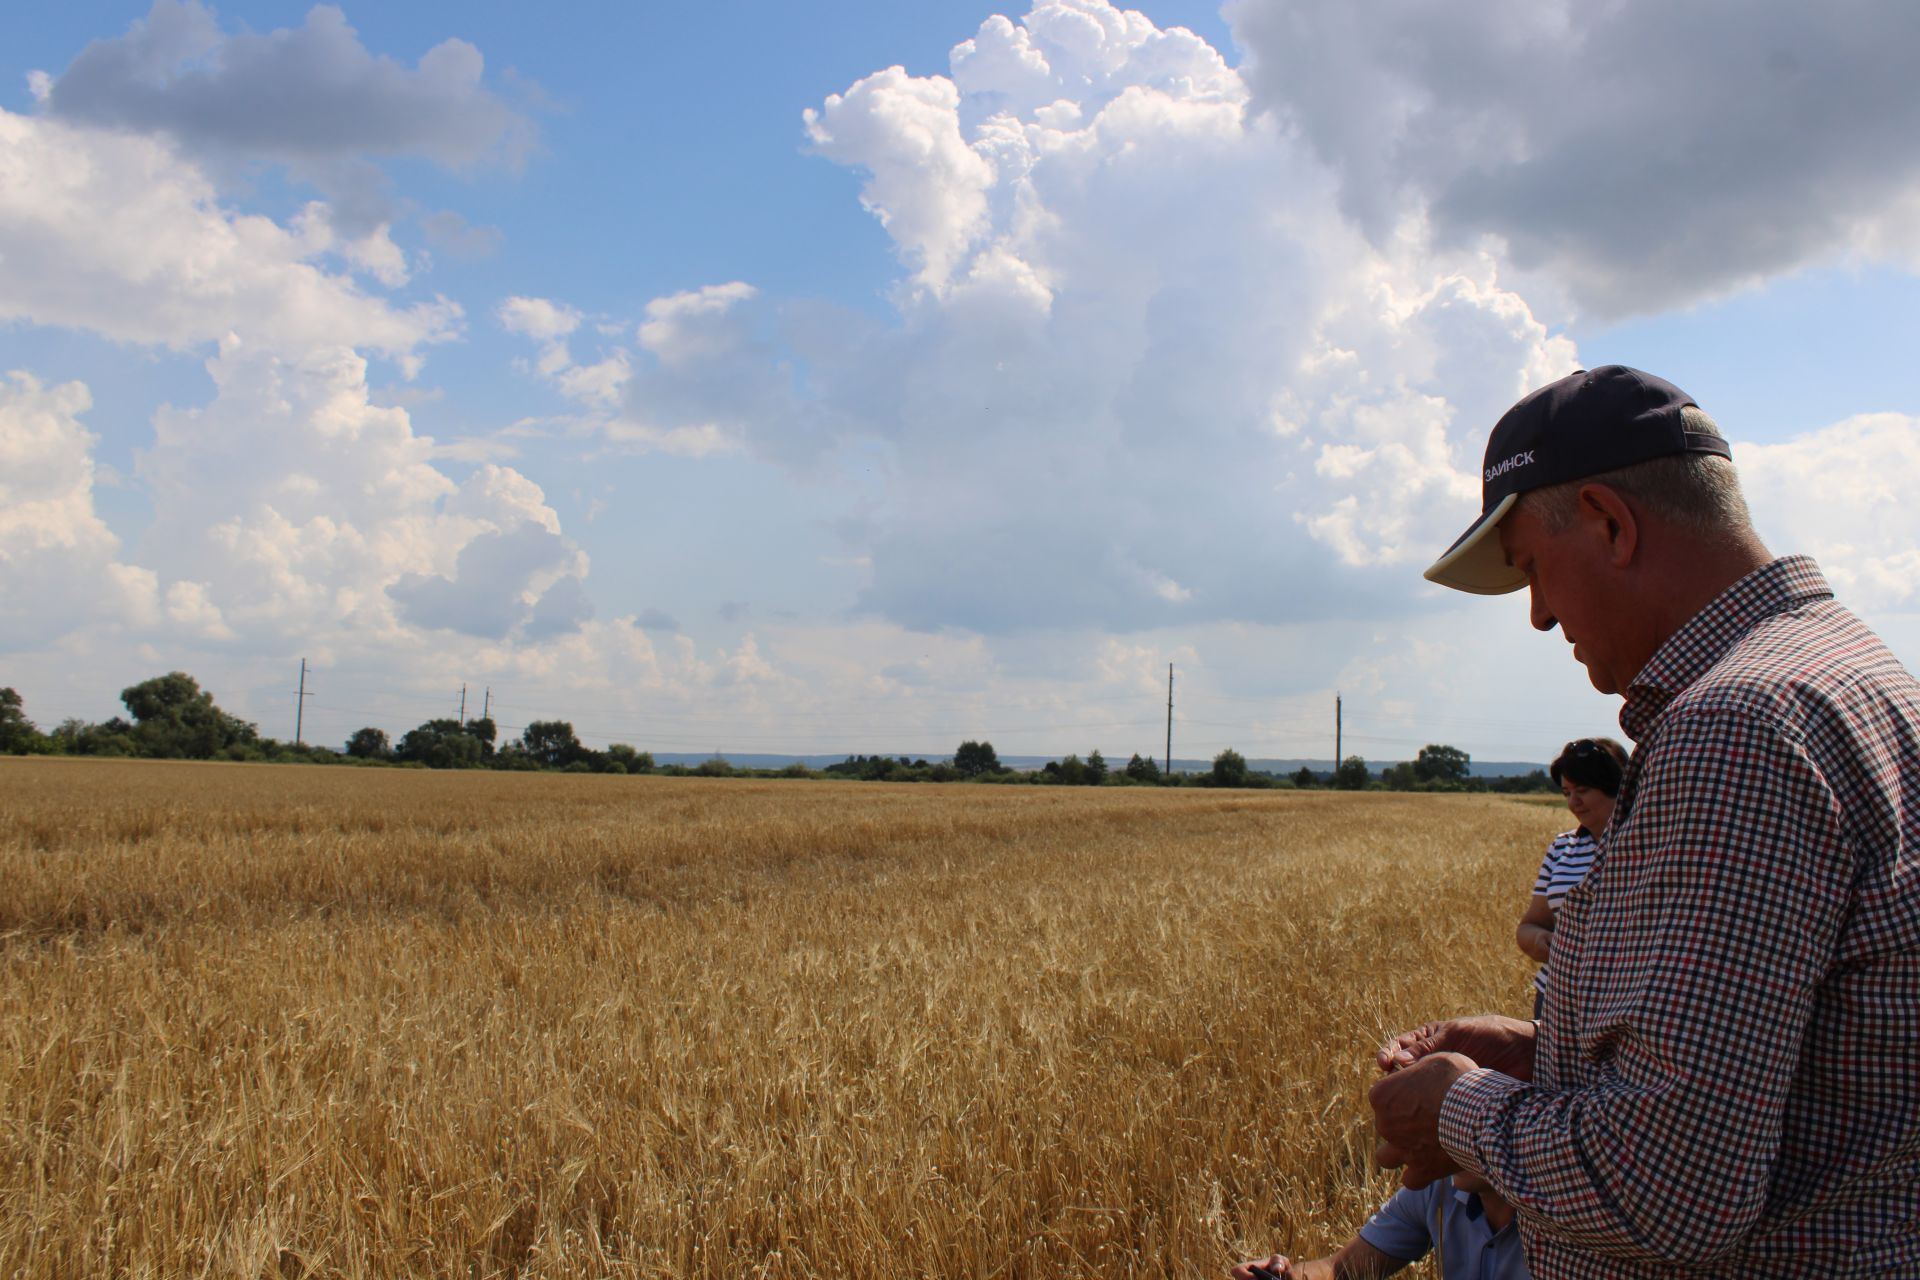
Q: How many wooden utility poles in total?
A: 5